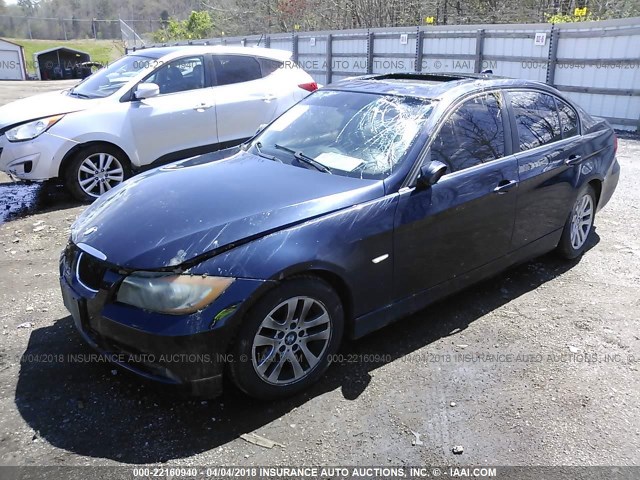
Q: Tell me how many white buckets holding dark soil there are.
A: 0